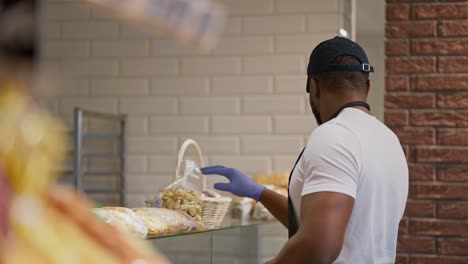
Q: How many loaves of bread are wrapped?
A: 2